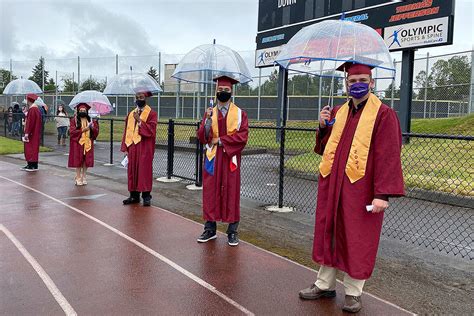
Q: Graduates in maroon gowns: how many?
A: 5